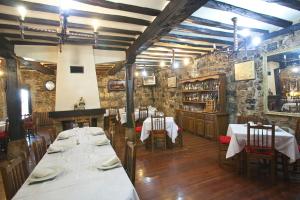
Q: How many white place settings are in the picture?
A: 6